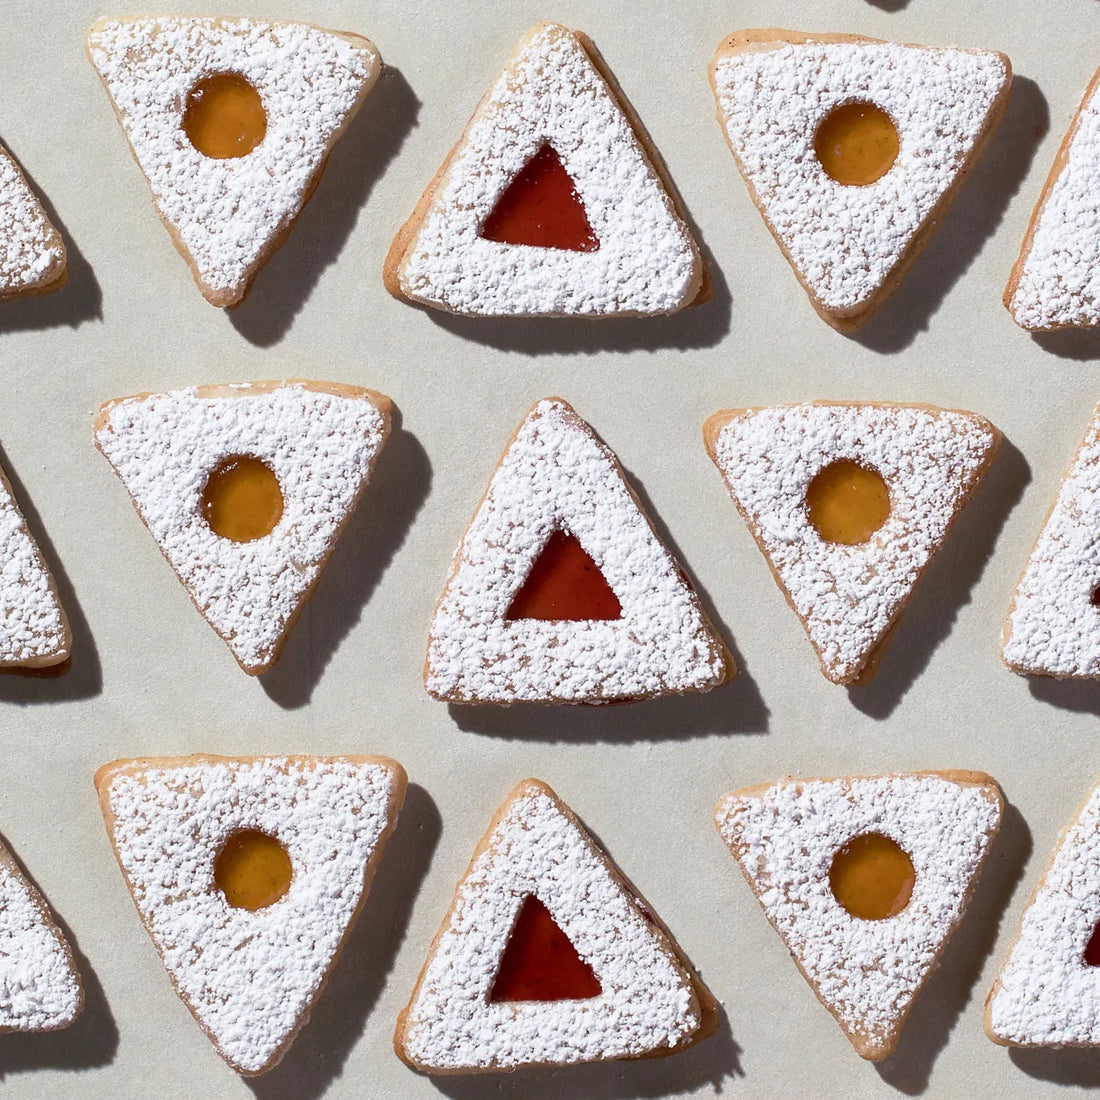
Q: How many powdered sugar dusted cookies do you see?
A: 15